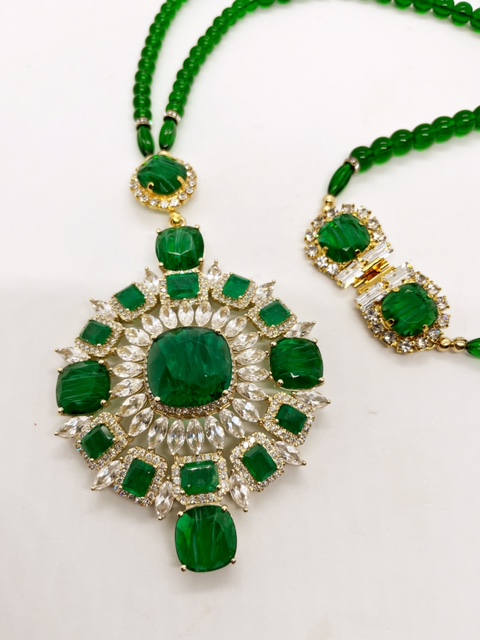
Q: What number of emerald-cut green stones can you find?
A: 10